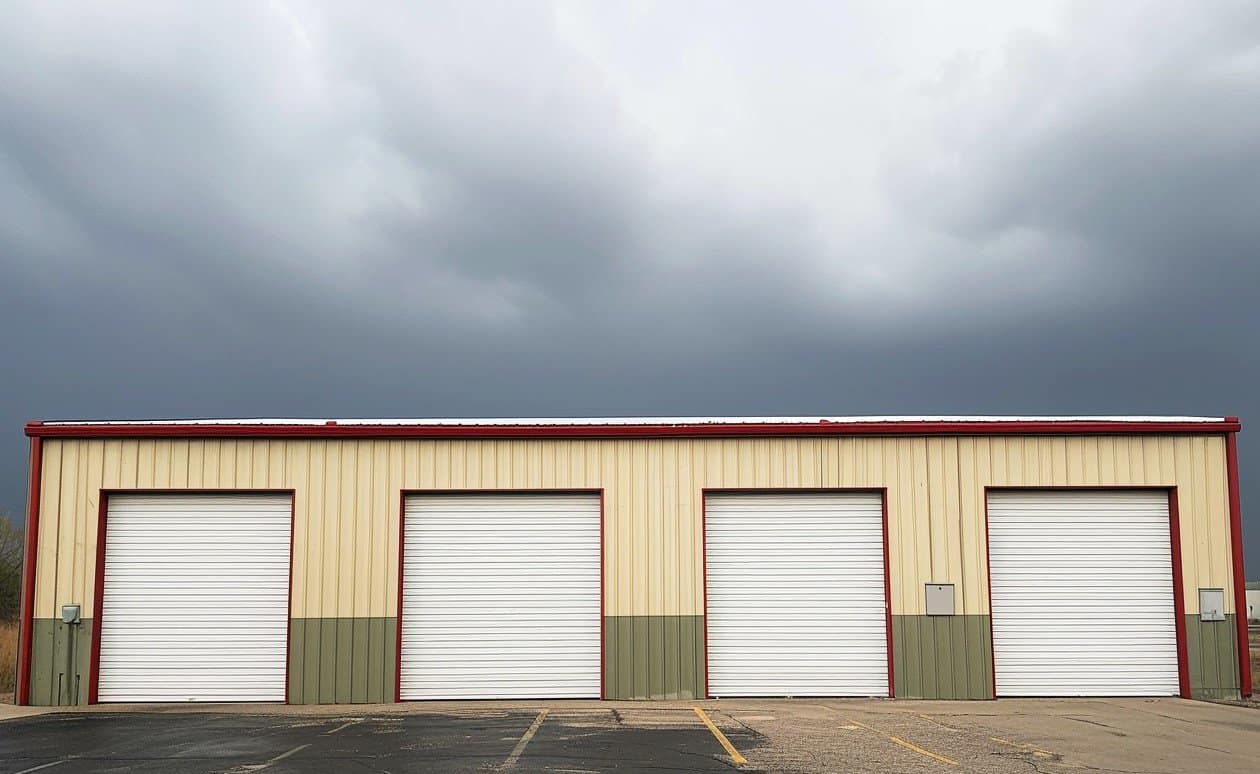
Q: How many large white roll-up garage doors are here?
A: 4